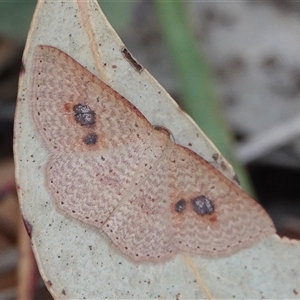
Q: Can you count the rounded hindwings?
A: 2